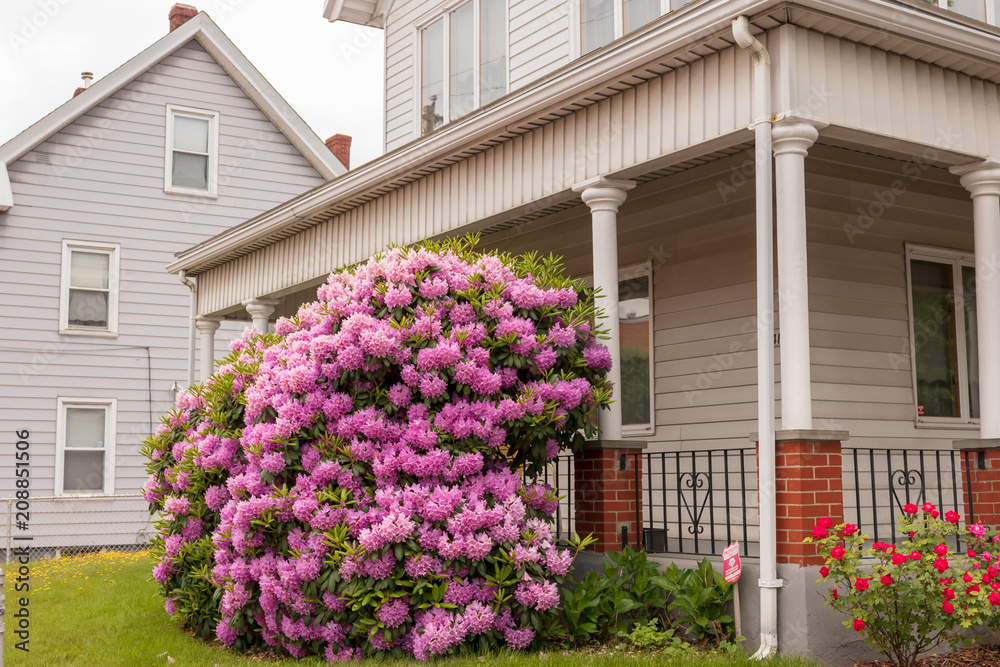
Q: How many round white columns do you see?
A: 5